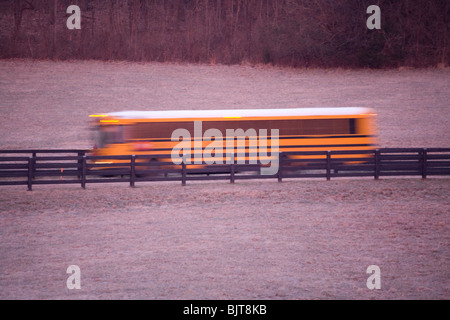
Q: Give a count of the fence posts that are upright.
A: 9